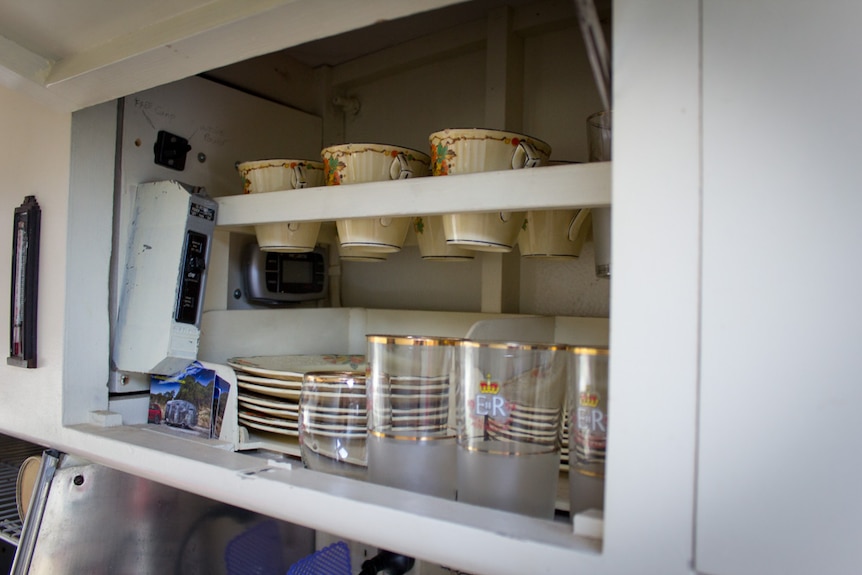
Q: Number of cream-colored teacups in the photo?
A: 6